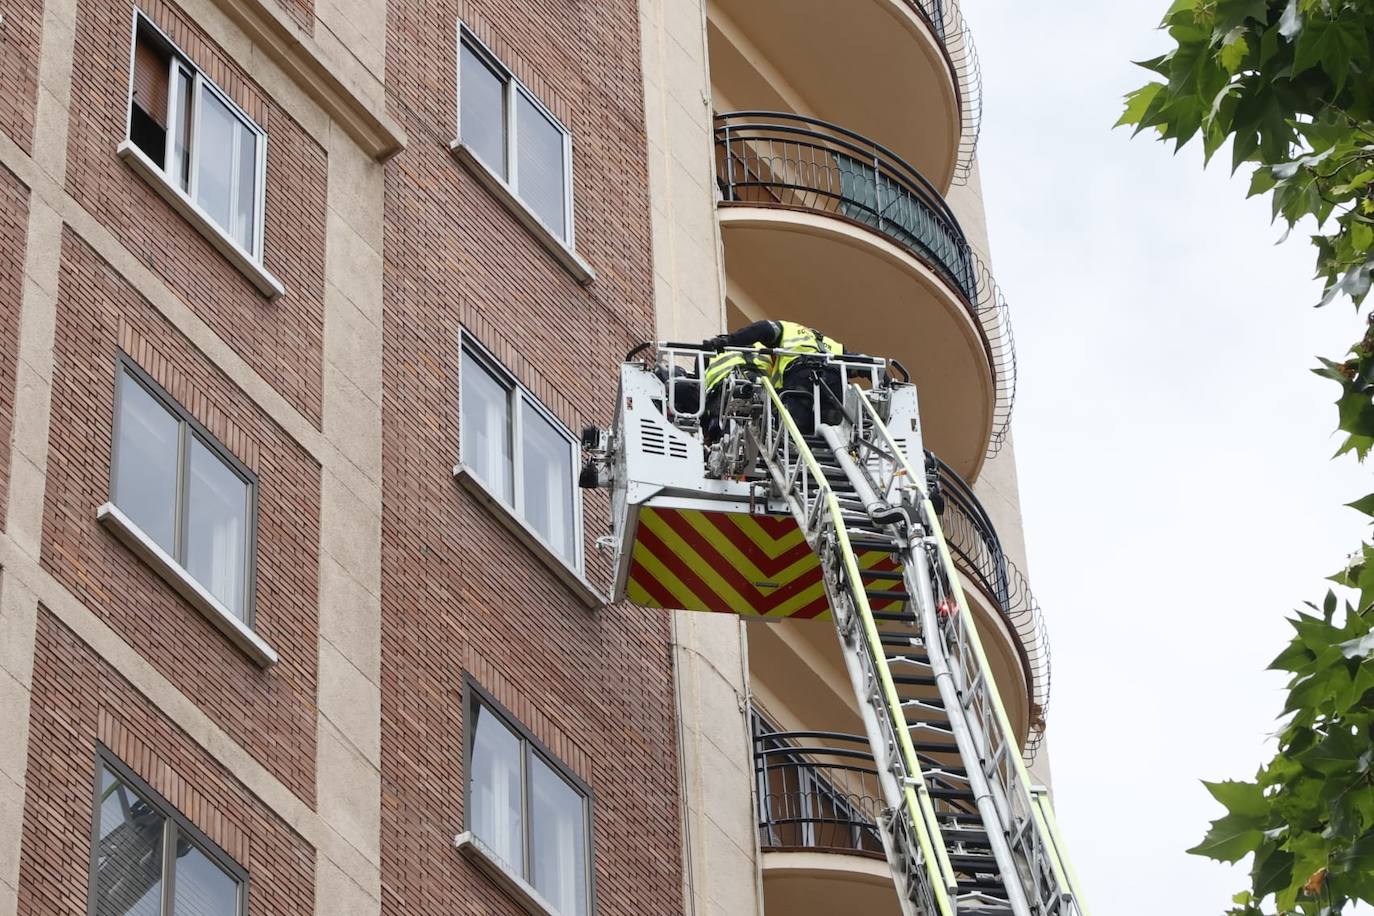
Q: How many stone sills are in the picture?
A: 5